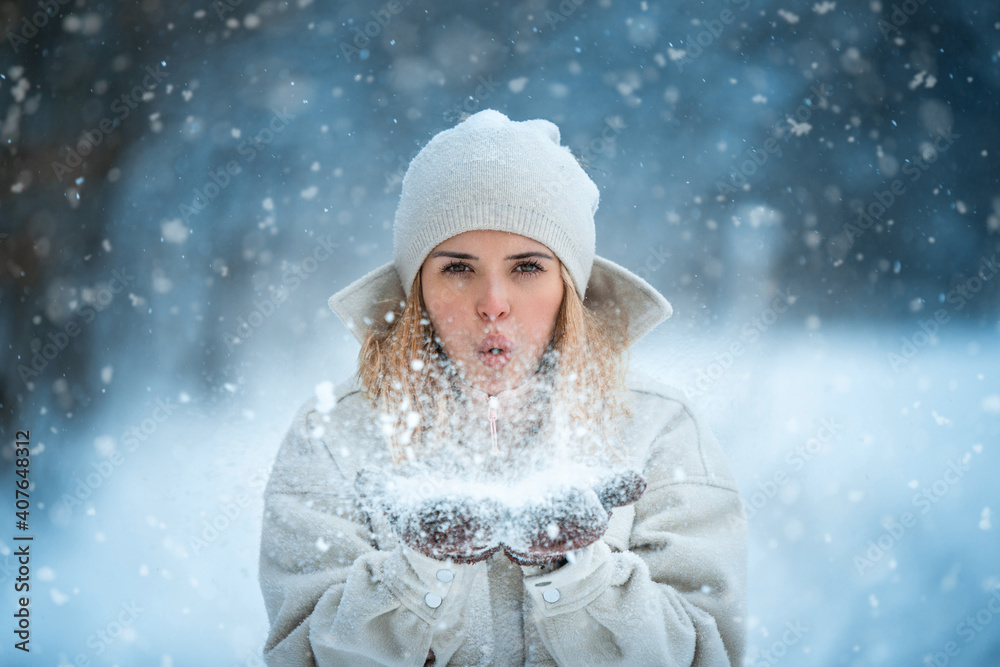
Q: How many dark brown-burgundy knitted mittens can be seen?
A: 2